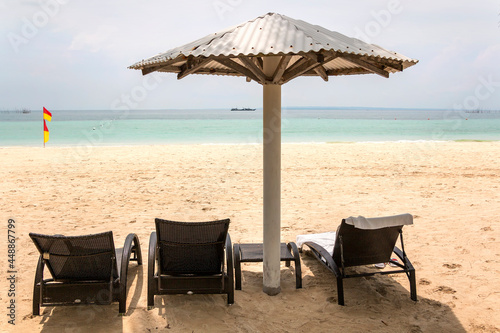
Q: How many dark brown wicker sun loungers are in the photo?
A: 3